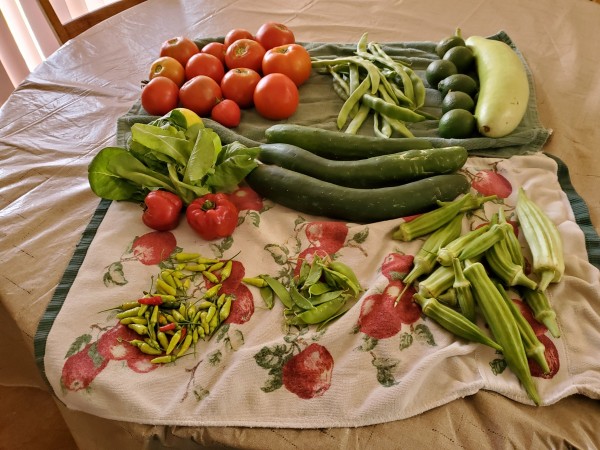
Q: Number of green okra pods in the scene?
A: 15